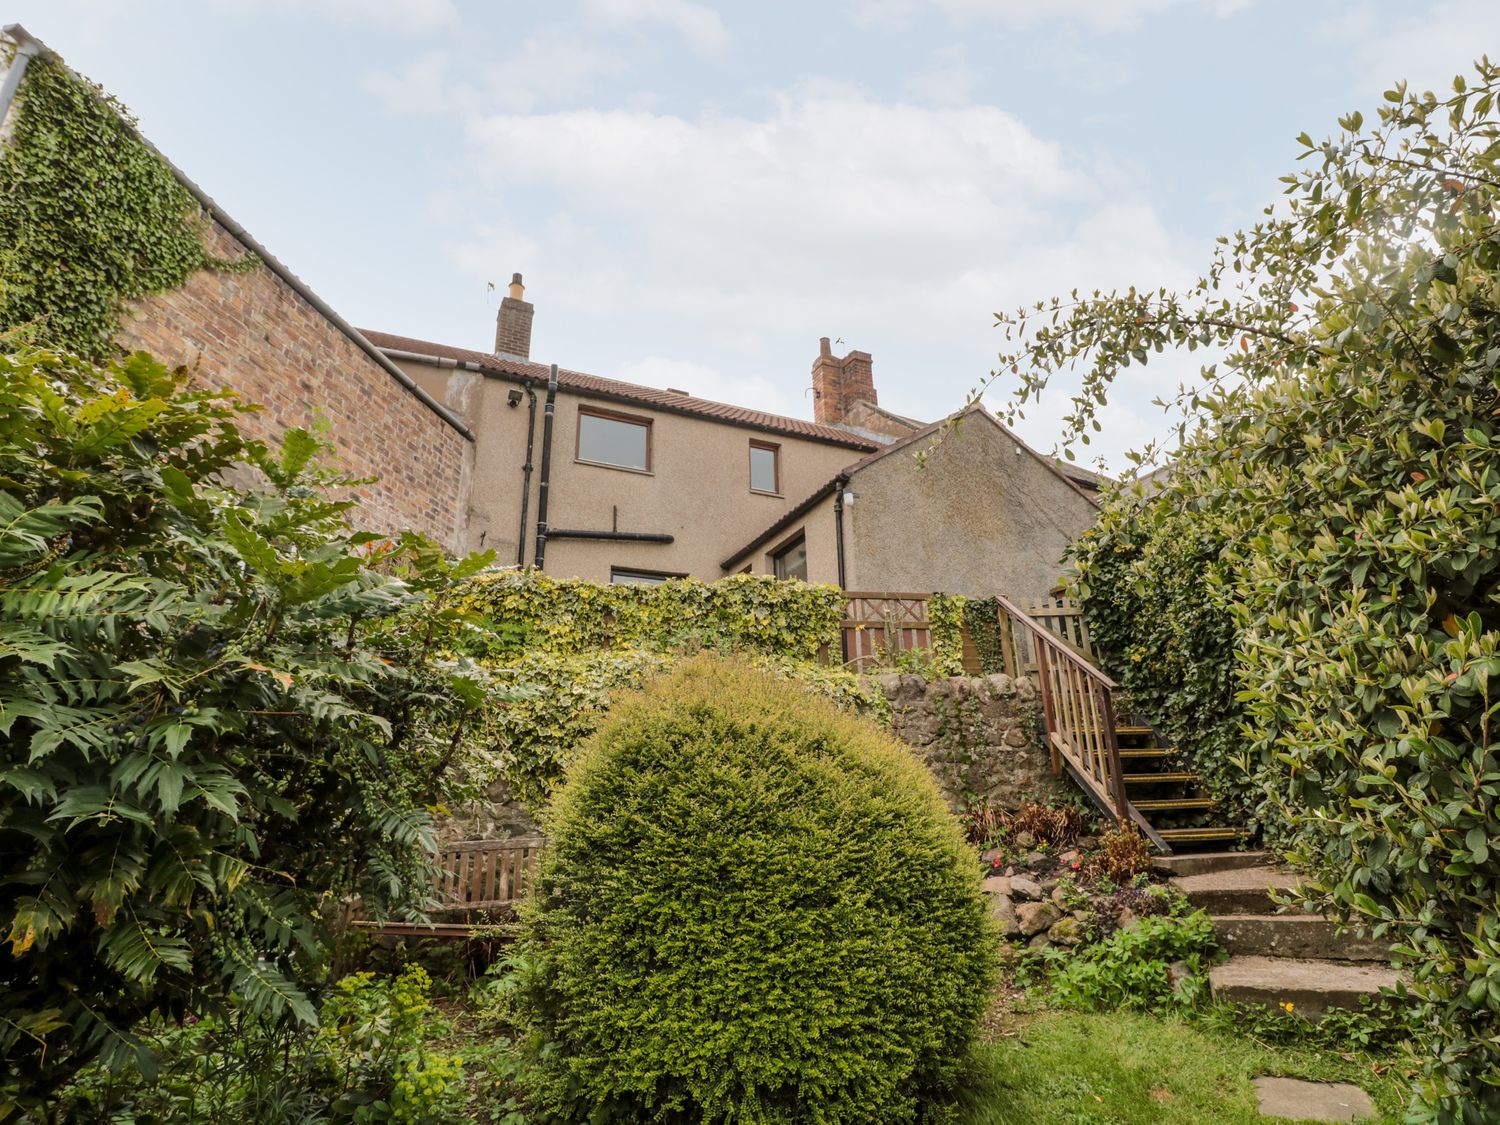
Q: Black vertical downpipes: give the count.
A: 3